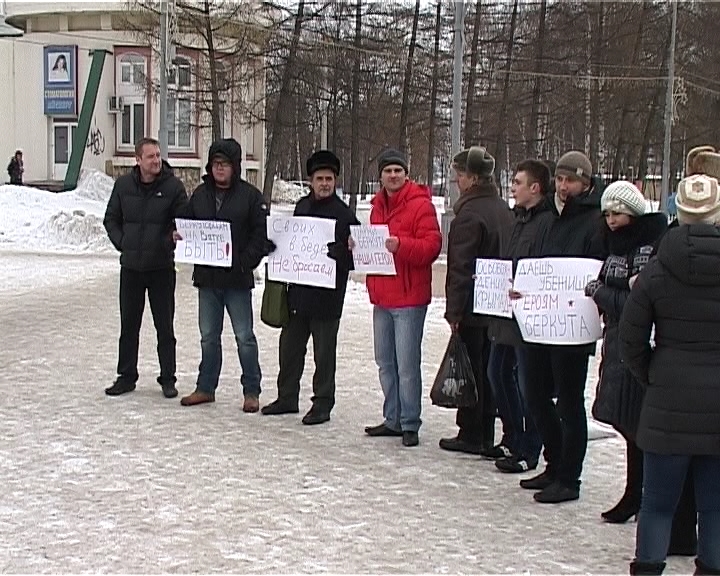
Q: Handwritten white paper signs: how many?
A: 5